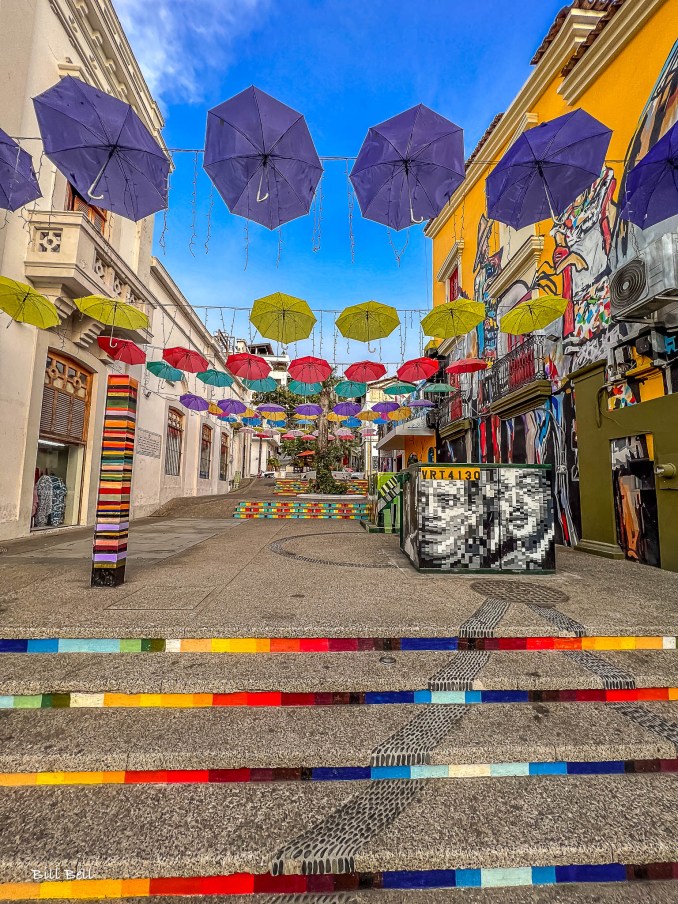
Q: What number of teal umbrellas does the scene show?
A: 7